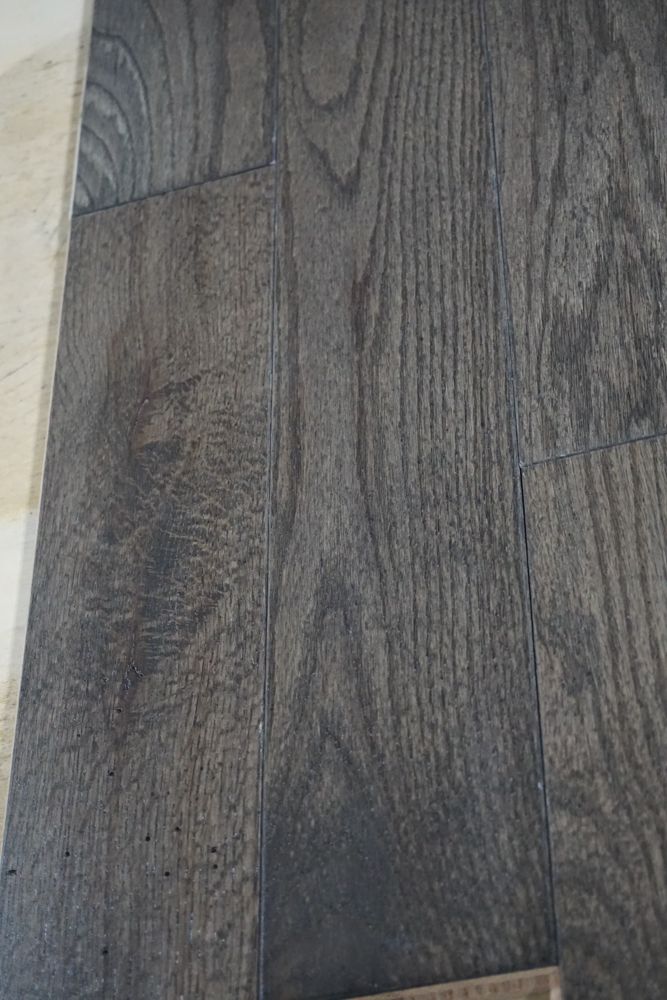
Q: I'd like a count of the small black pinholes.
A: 11